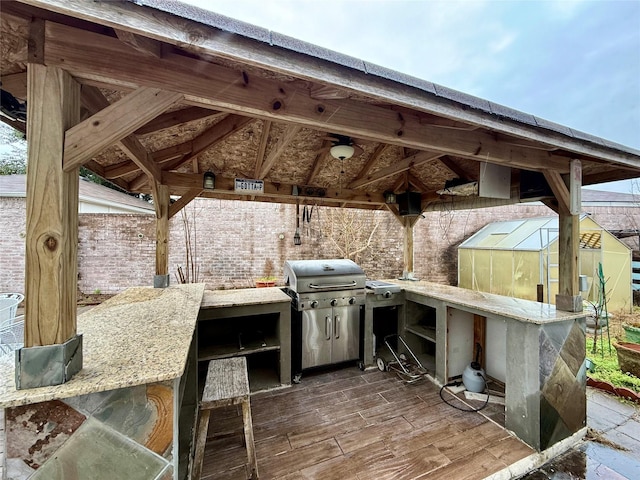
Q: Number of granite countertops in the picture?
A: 3